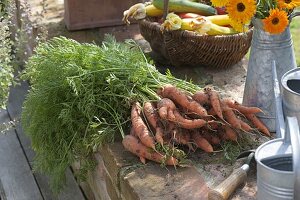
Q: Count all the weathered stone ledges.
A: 1